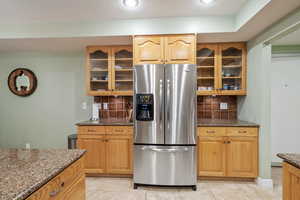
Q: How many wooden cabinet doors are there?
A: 10